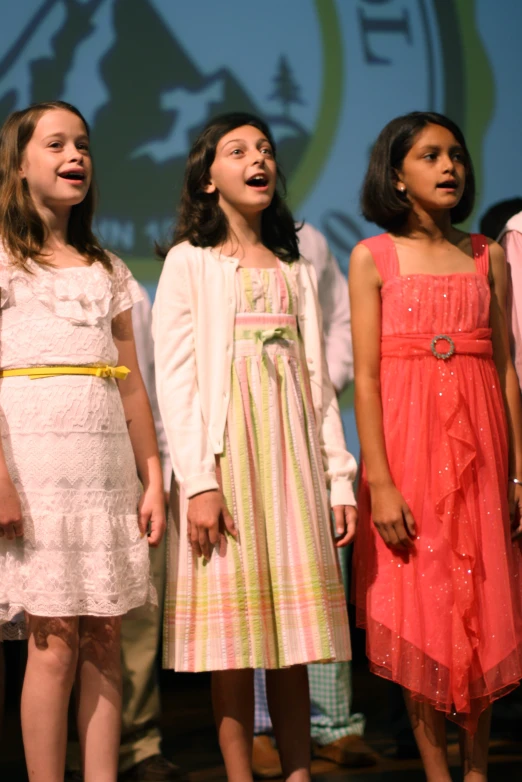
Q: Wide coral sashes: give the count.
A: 1